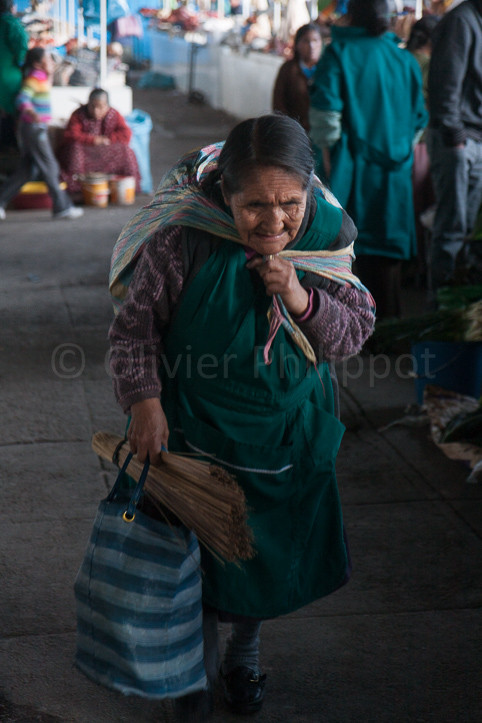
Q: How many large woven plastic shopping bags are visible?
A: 1